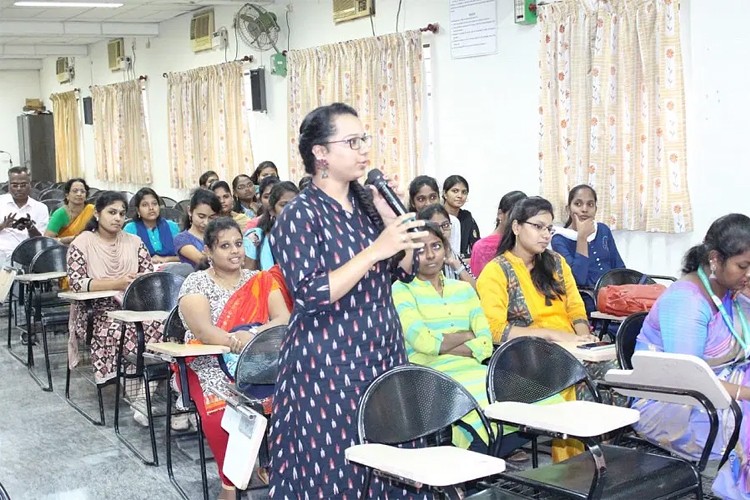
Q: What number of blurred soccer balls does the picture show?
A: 0